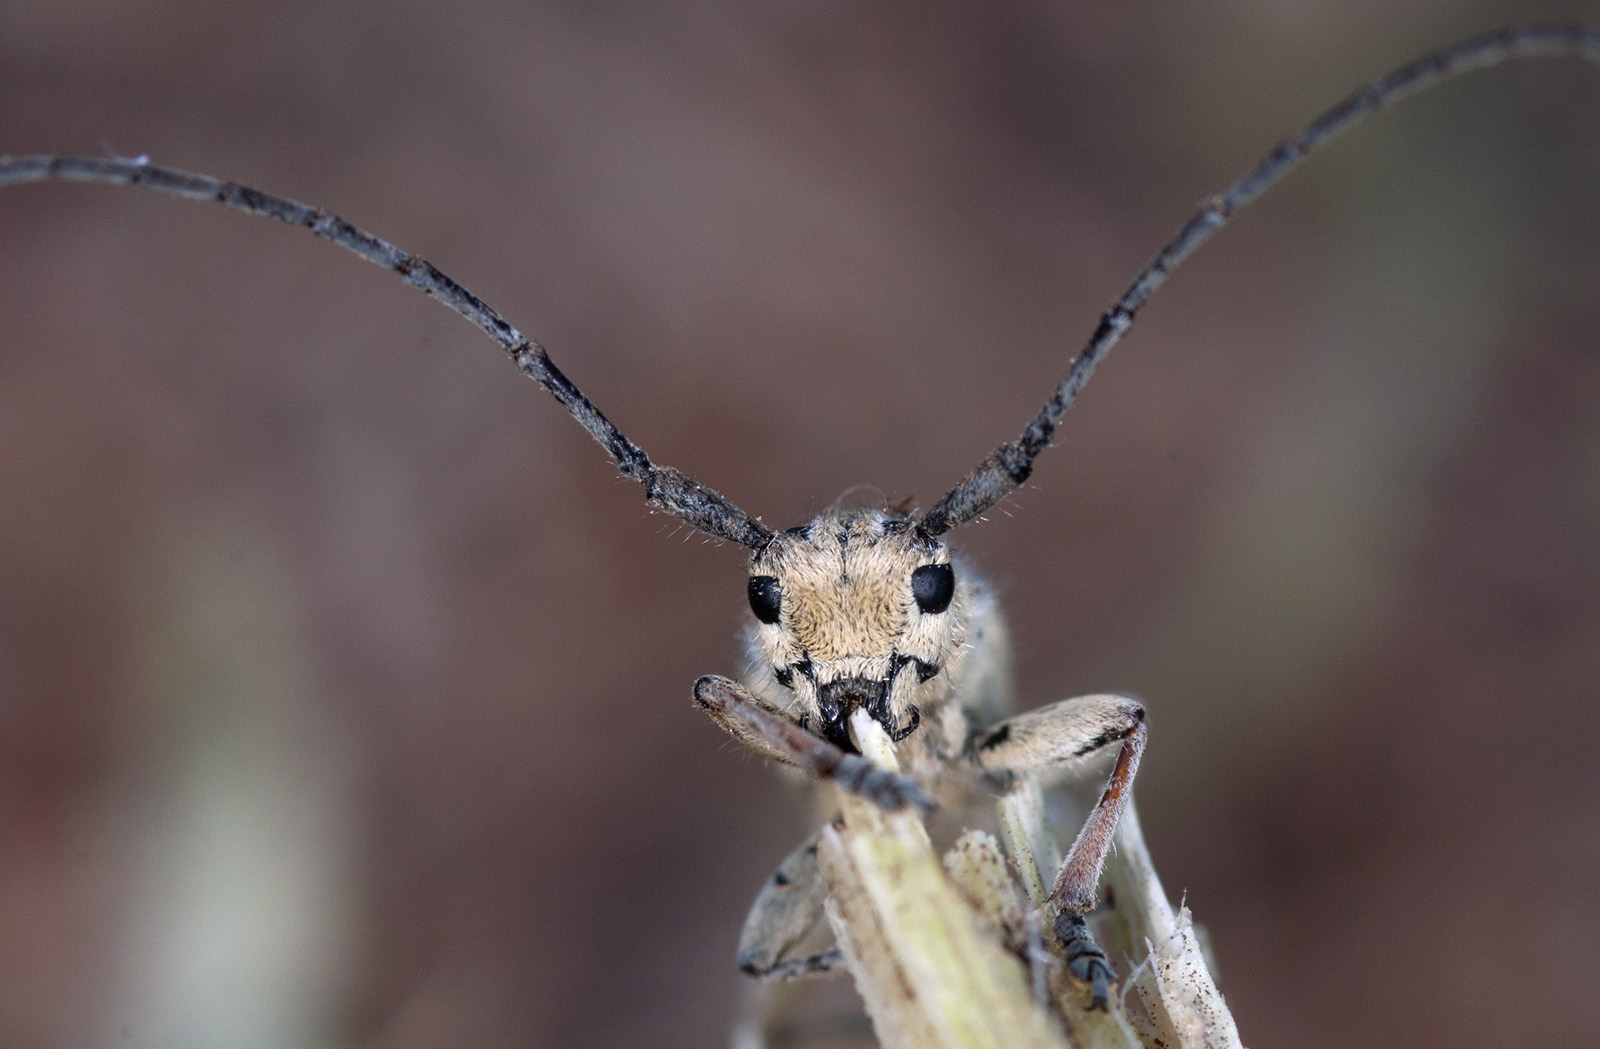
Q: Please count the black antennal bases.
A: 2